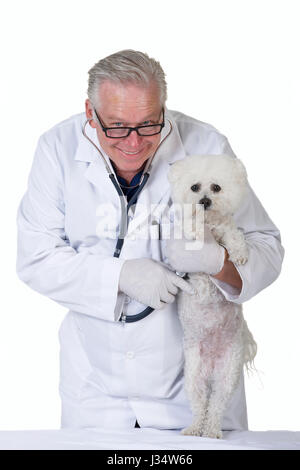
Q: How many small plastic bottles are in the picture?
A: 0